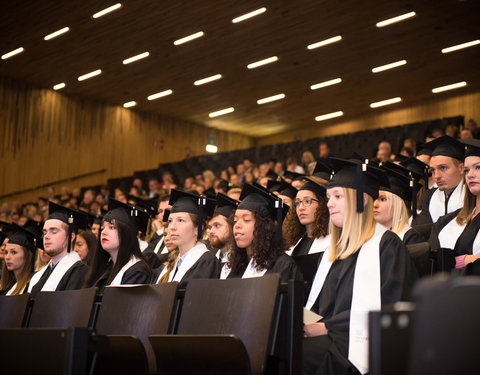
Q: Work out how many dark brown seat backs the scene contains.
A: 4